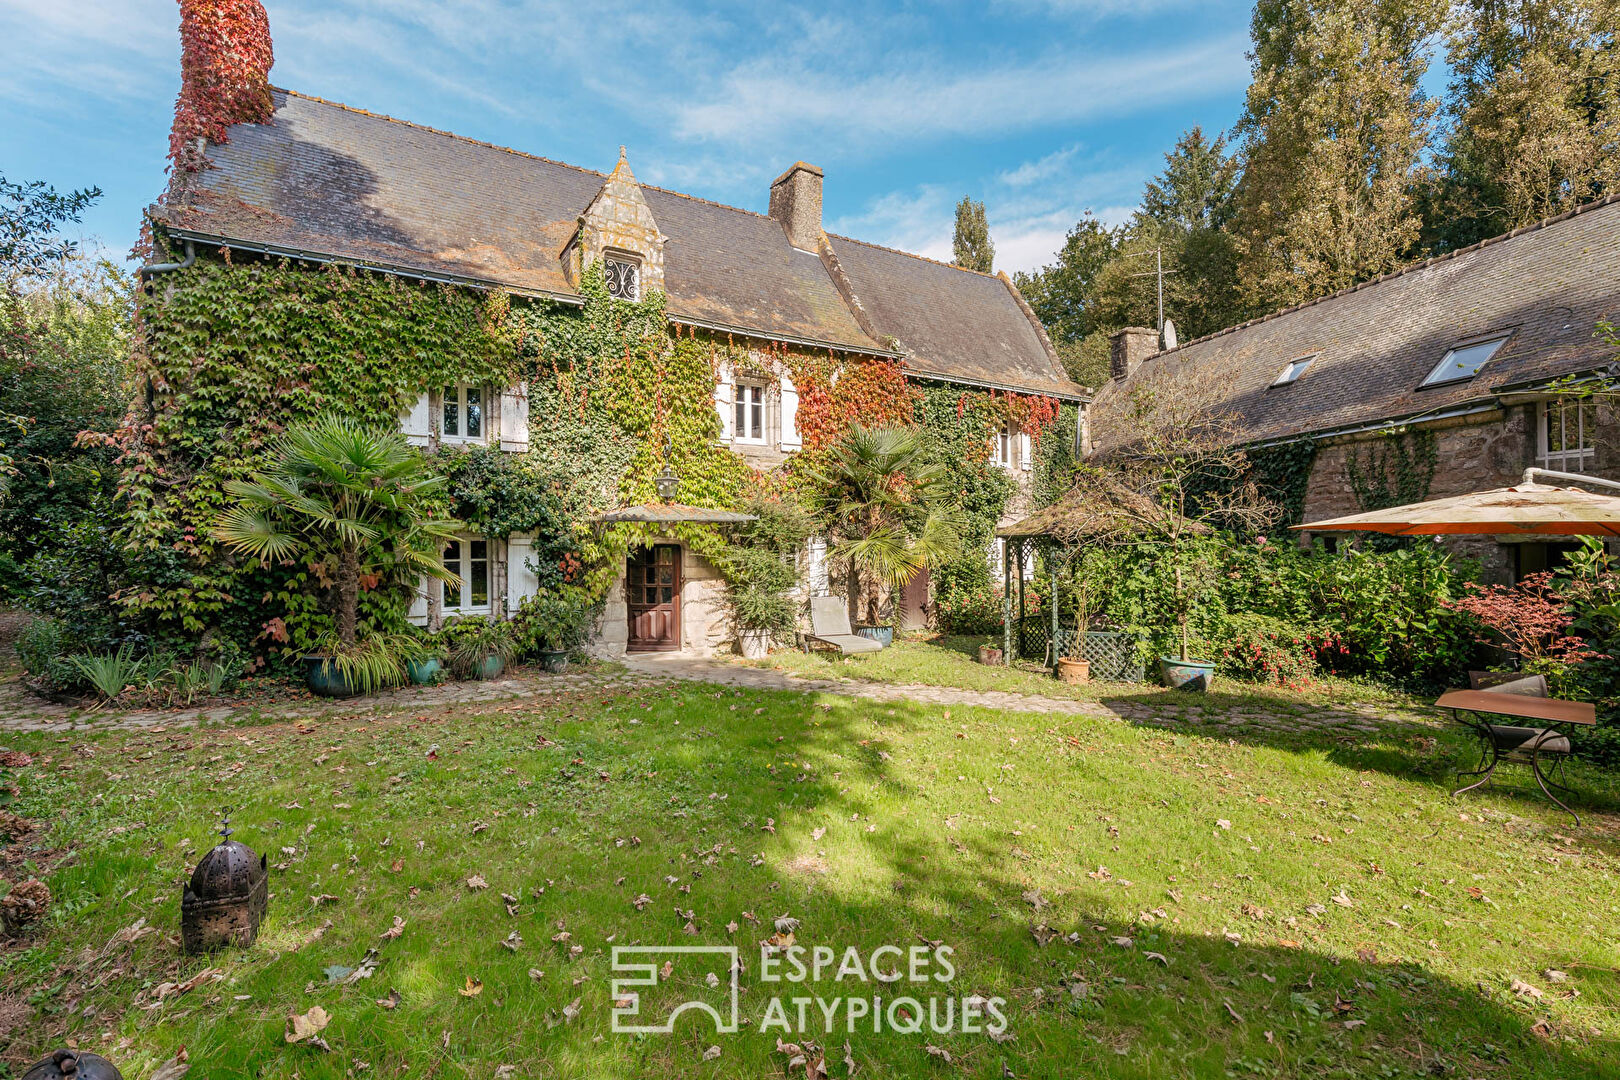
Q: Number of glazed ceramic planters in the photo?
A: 6